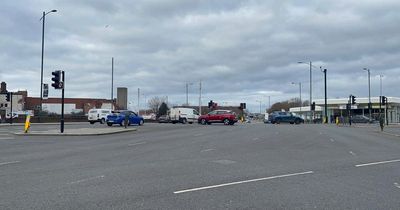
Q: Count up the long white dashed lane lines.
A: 2